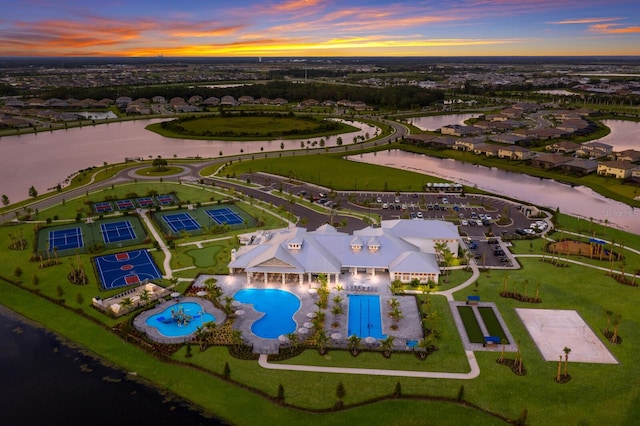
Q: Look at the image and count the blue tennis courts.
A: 4